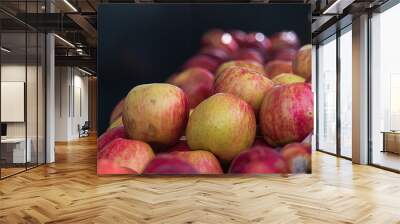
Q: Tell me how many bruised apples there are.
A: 1